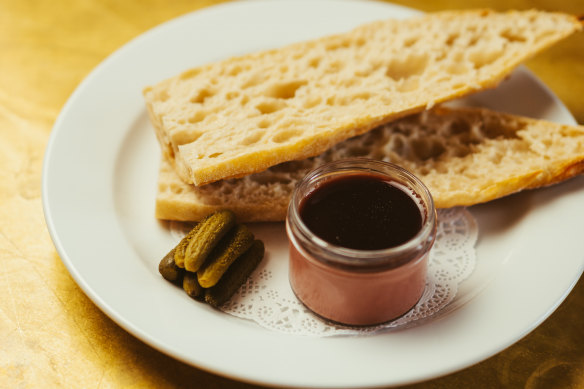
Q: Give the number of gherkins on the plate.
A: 6